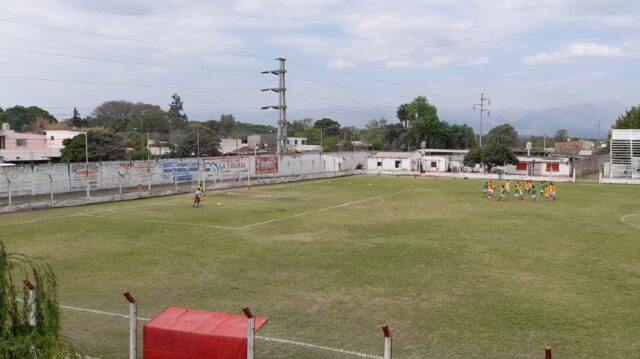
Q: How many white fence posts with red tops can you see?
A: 5